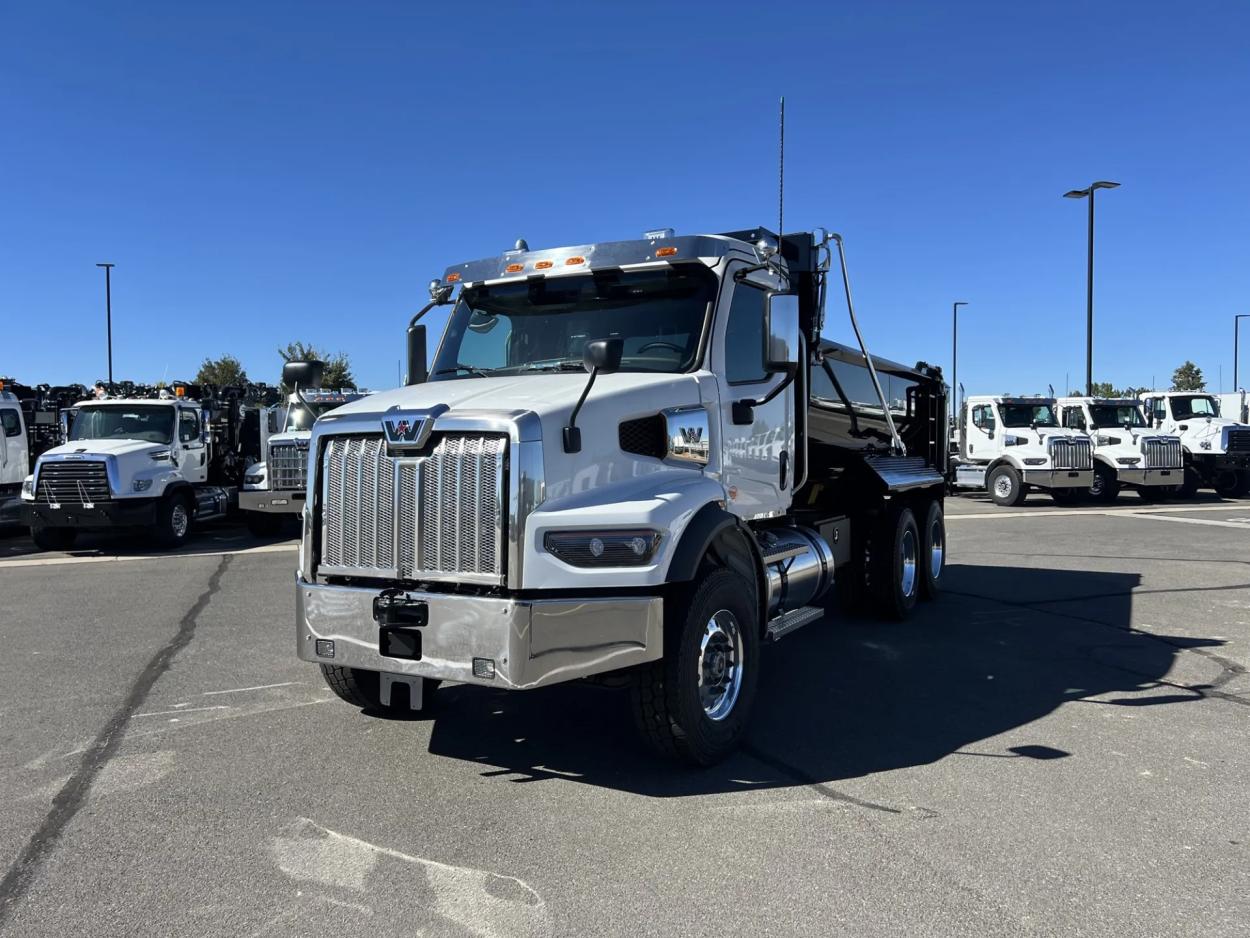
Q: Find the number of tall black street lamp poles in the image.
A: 4